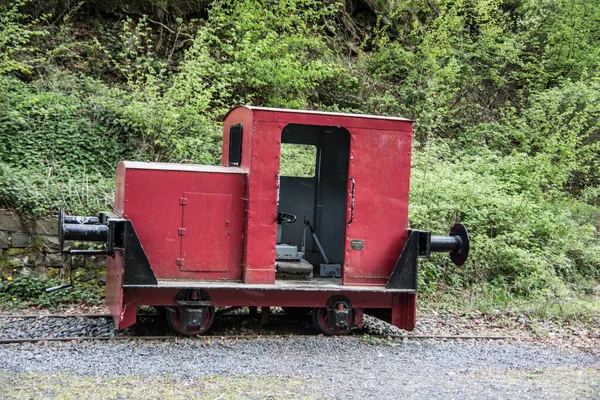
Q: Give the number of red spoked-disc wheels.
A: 2